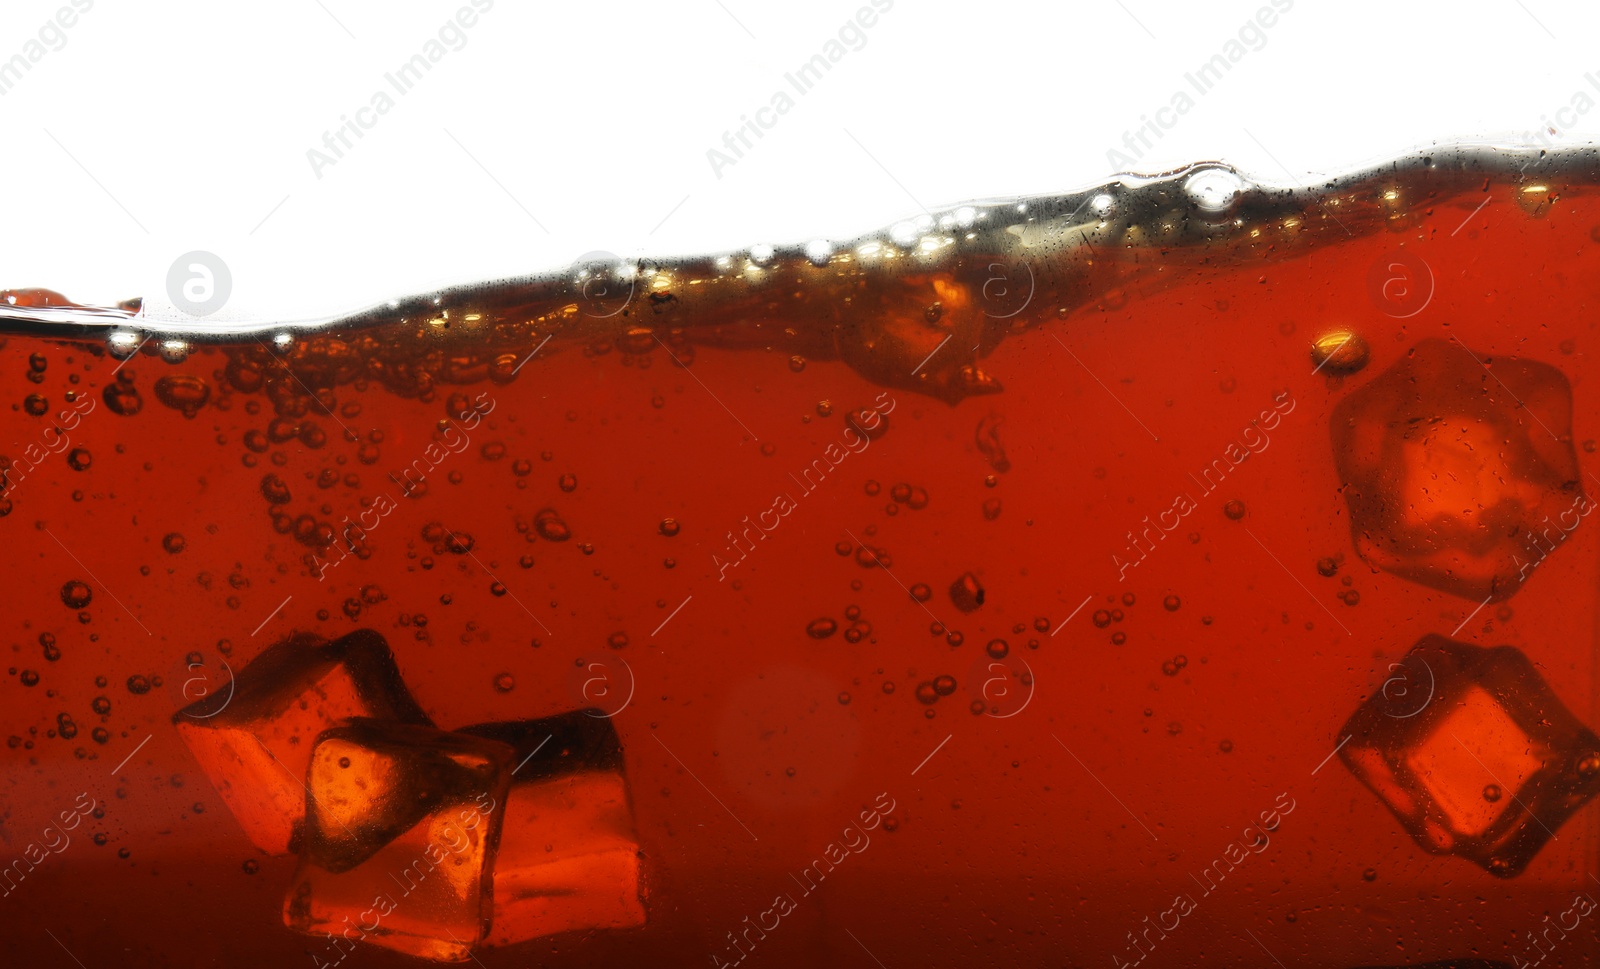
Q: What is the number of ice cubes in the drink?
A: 5